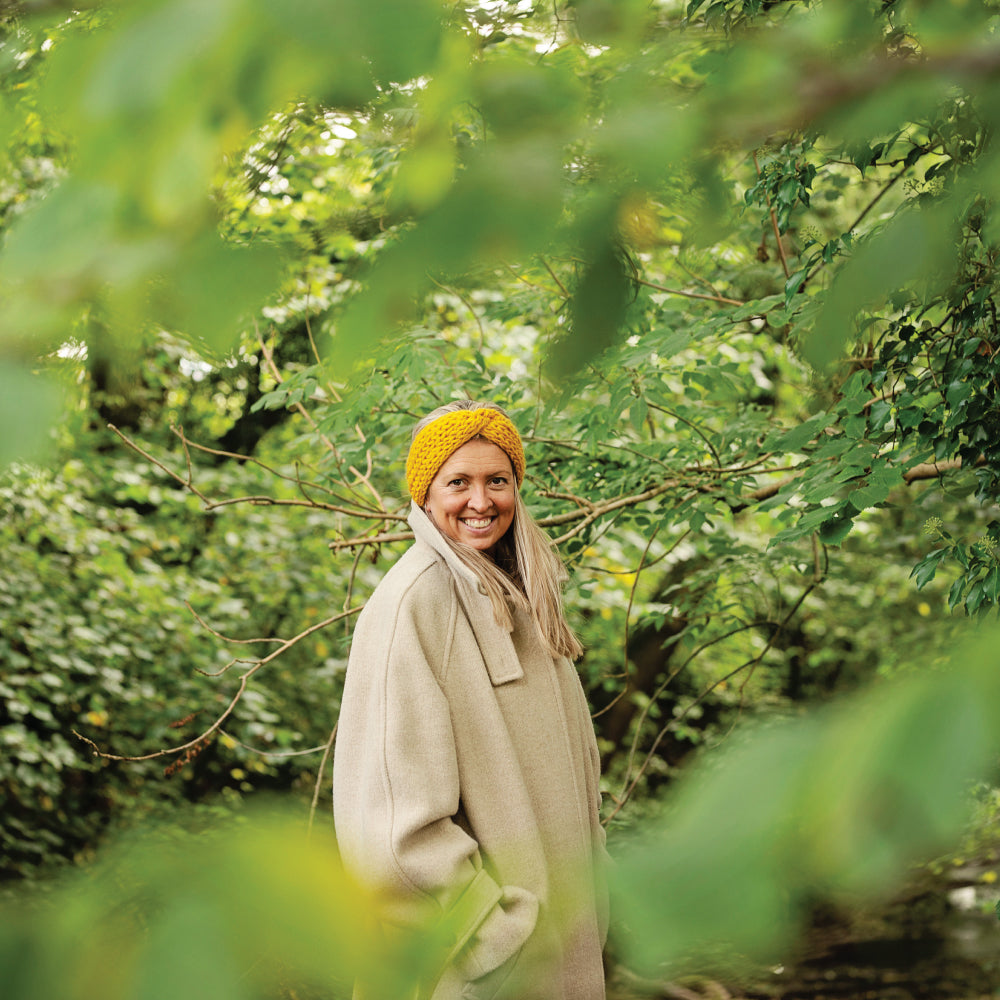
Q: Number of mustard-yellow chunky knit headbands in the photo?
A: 1